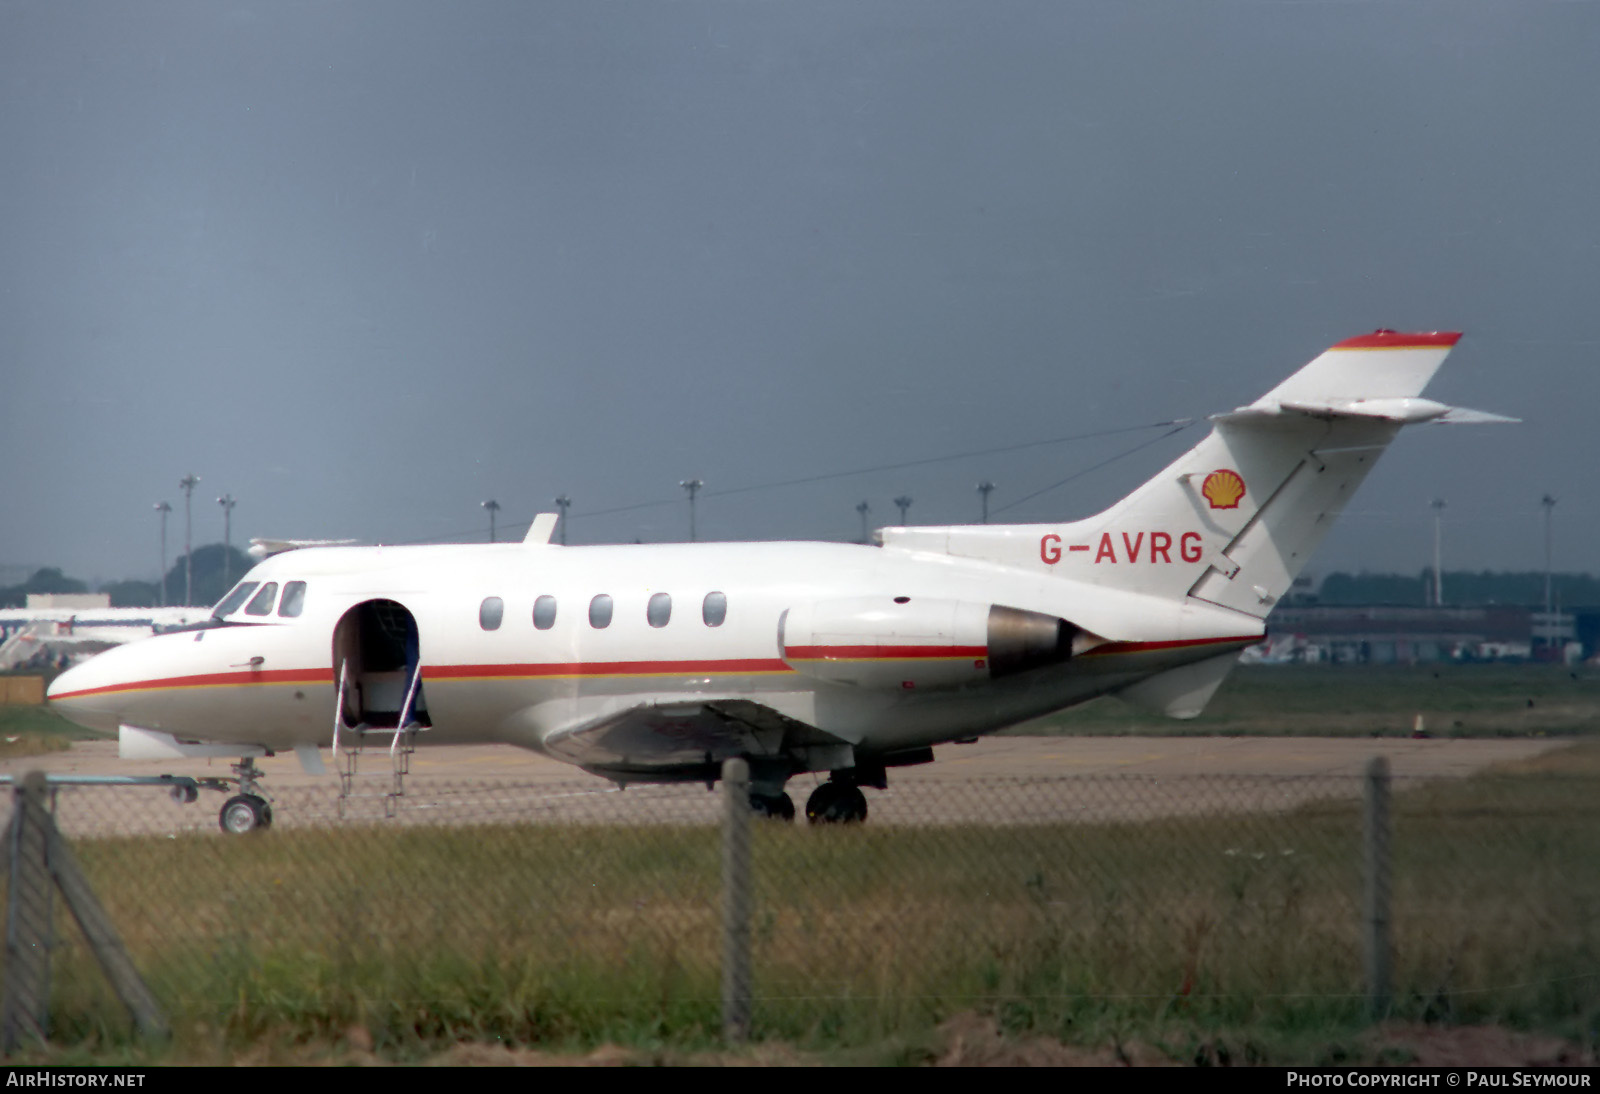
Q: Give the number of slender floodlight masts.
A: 11